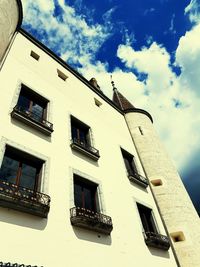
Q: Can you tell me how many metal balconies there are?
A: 6